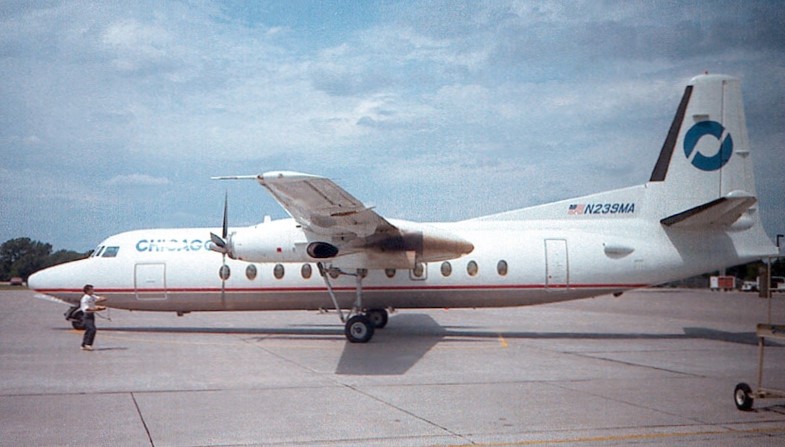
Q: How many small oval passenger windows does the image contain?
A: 11